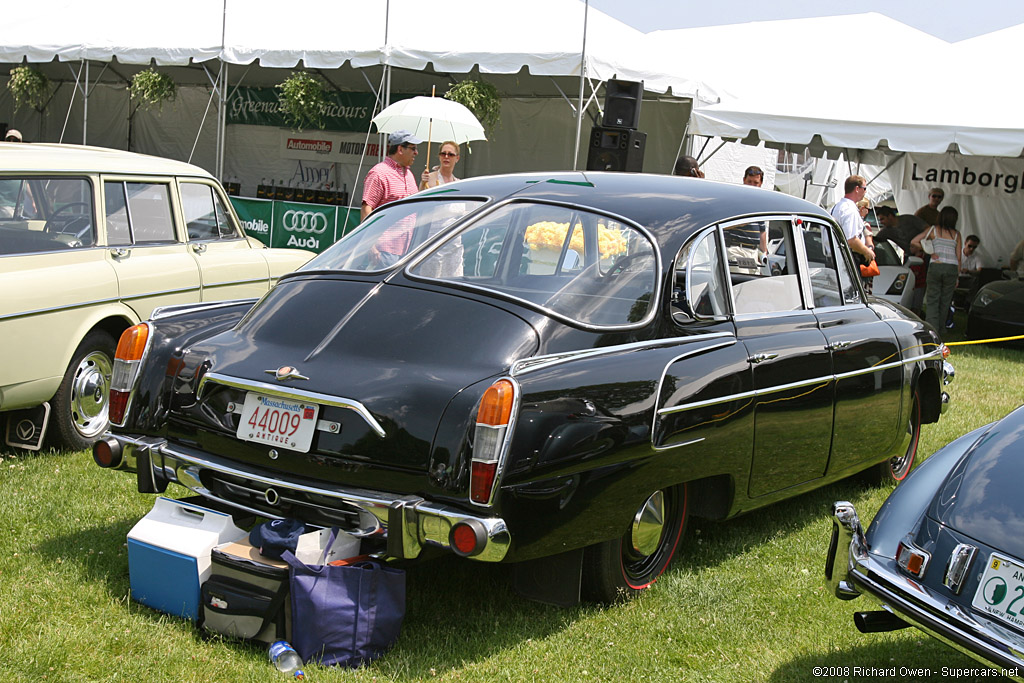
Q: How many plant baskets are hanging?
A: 4